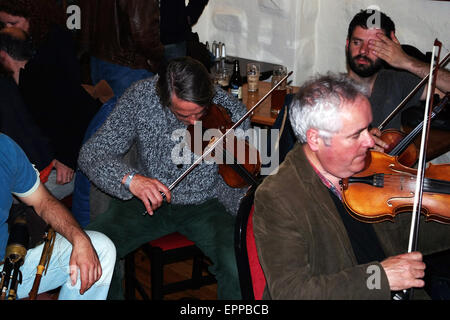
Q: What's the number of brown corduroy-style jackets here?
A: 1